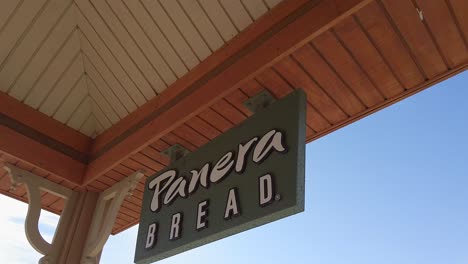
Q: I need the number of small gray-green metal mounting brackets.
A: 2